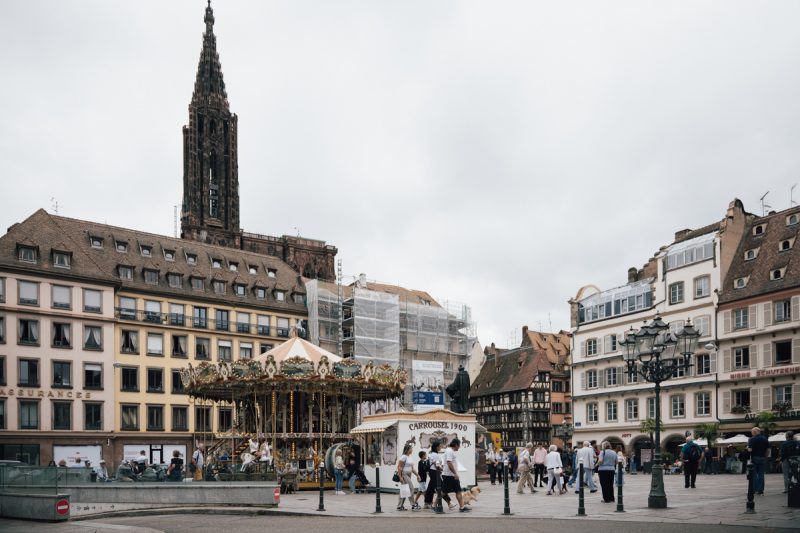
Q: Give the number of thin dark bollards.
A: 7